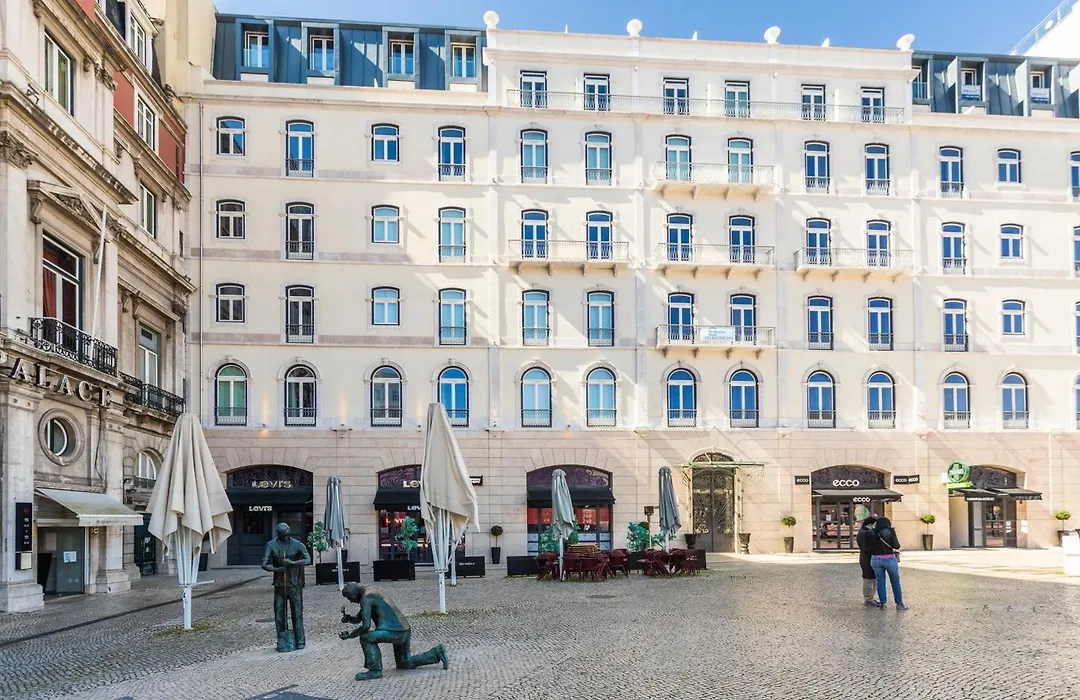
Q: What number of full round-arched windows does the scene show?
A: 12